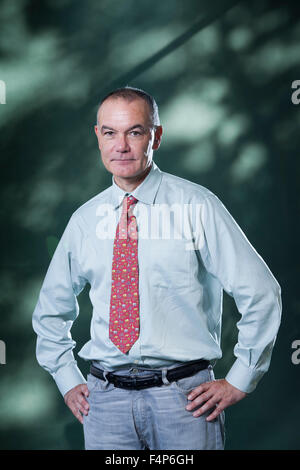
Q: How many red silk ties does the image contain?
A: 1